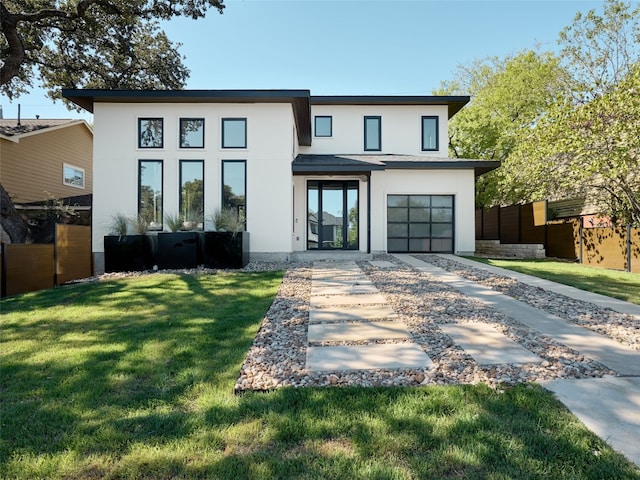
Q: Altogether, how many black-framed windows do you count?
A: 9